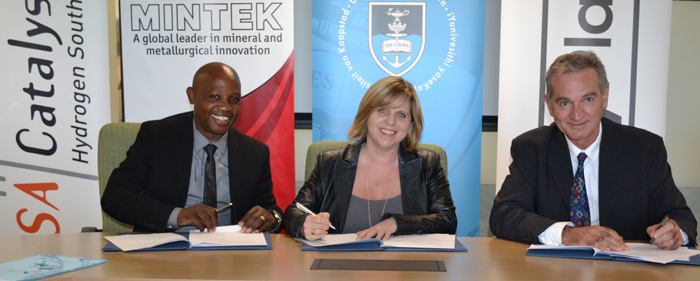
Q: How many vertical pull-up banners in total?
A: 4